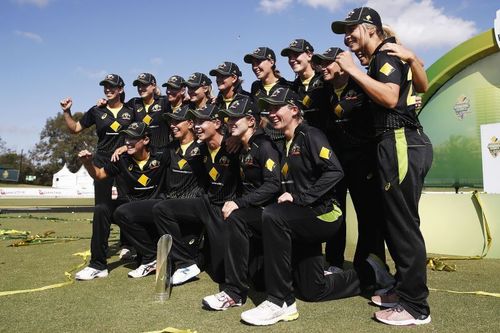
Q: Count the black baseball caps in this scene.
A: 14